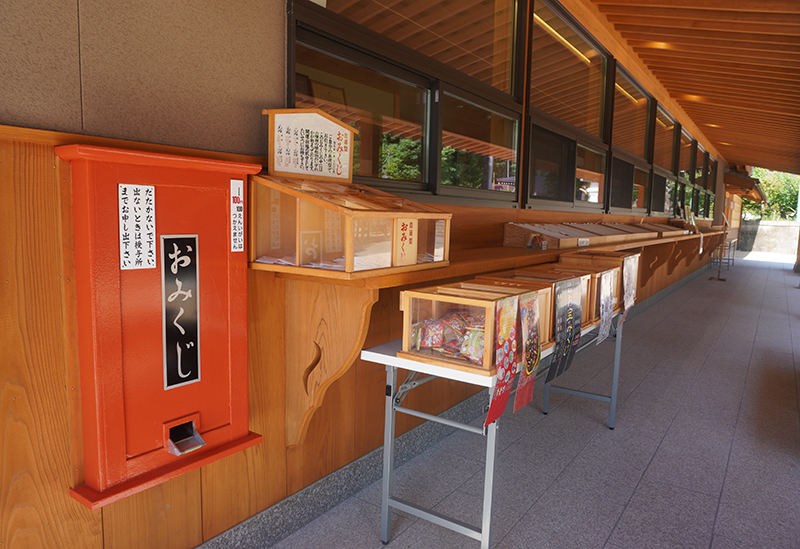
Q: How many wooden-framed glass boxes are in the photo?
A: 5